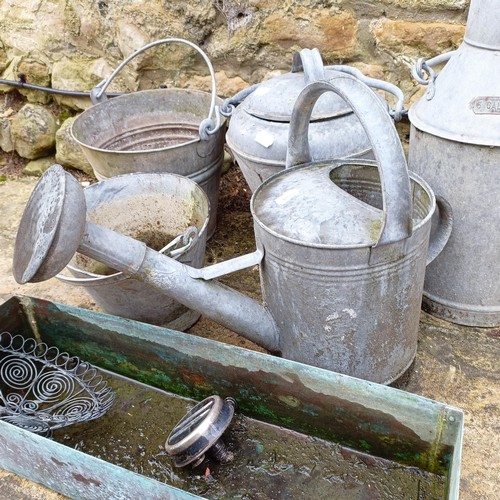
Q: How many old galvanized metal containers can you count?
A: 5